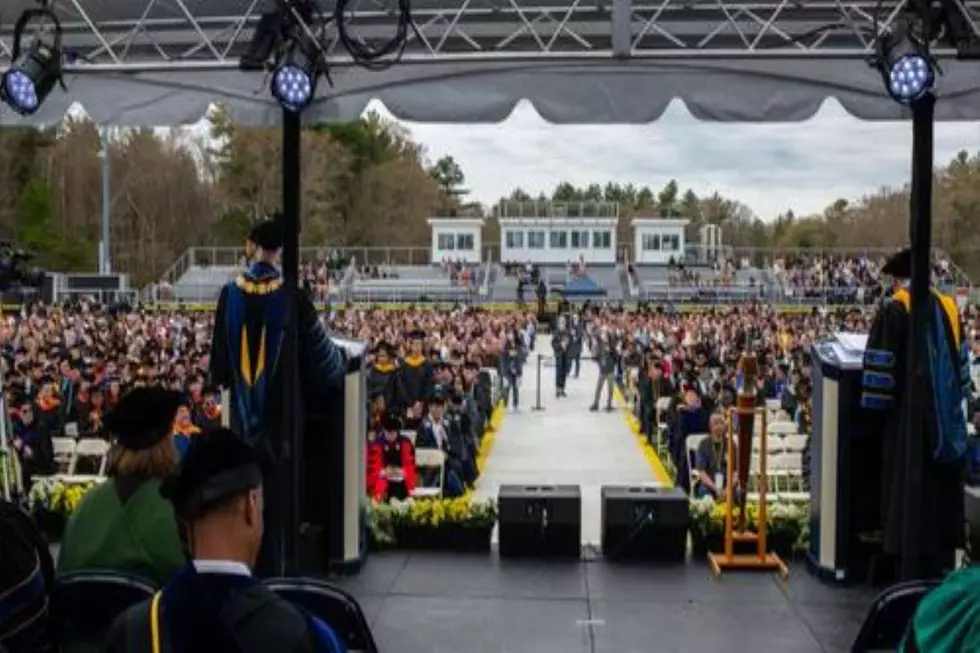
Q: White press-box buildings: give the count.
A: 3